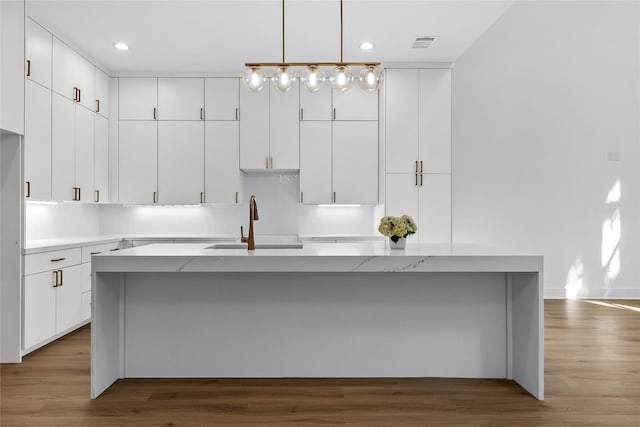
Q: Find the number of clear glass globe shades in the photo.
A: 5